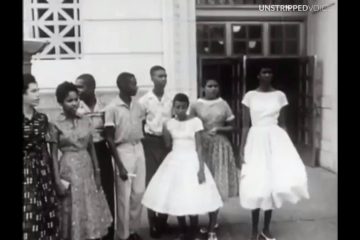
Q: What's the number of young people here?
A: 8